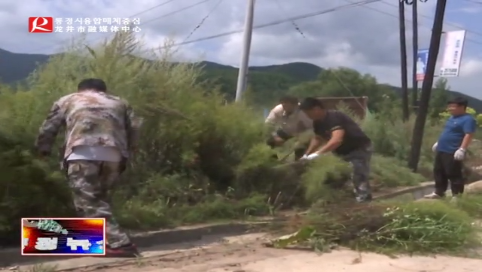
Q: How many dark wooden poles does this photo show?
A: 3